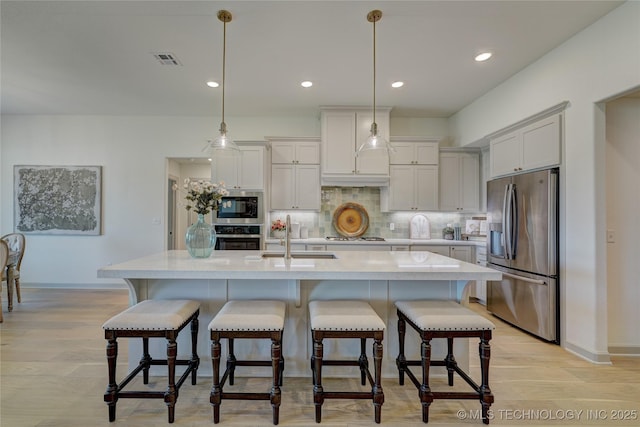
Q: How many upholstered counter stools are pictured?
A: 4